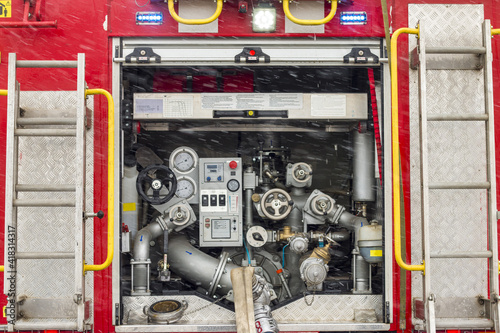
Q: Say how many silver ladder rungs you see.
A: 12